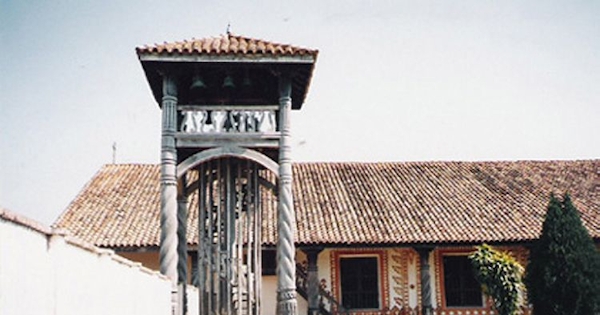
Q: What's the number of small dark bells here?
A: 3